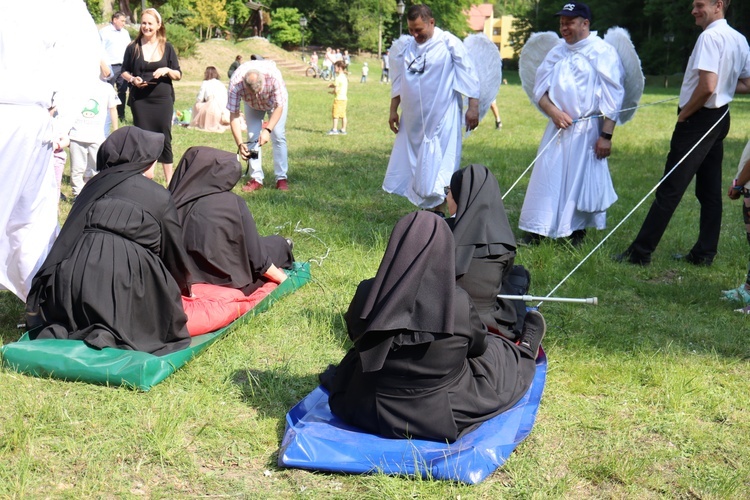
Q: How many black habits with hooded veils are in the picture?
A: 4